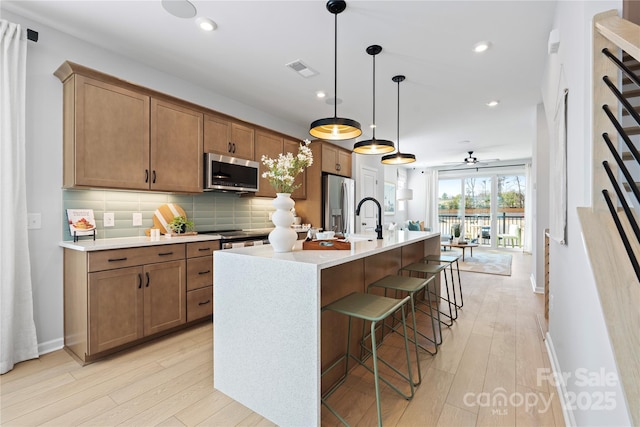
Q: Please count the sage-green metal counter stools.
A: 4